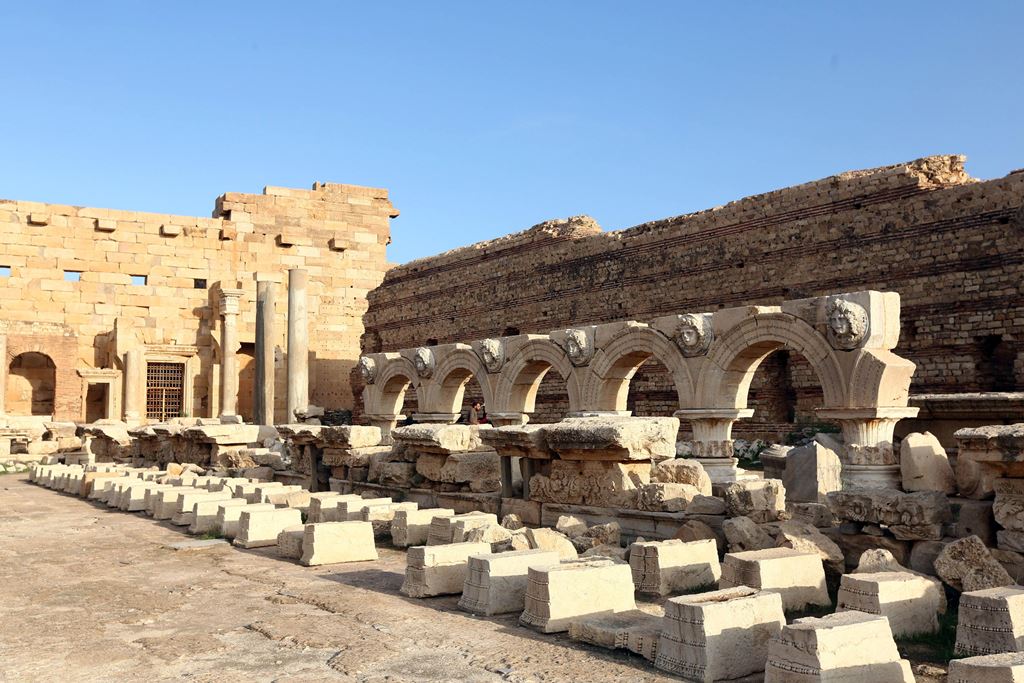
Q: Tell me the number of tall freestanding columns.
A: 3